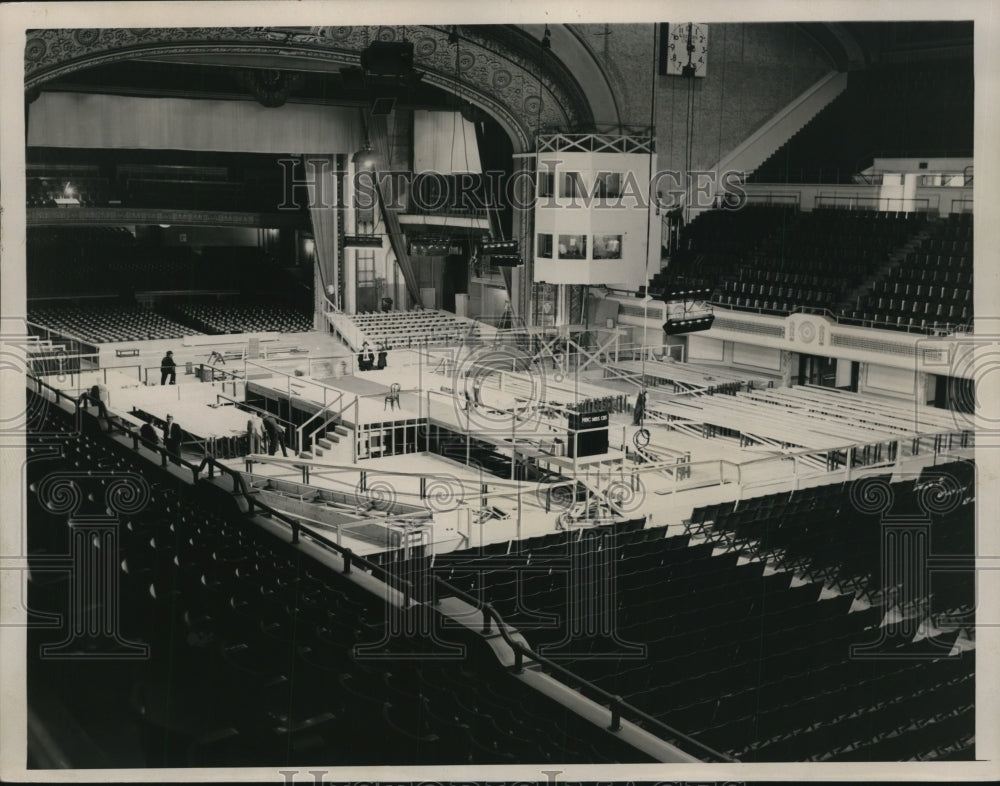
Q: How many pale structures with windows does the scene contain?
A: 1